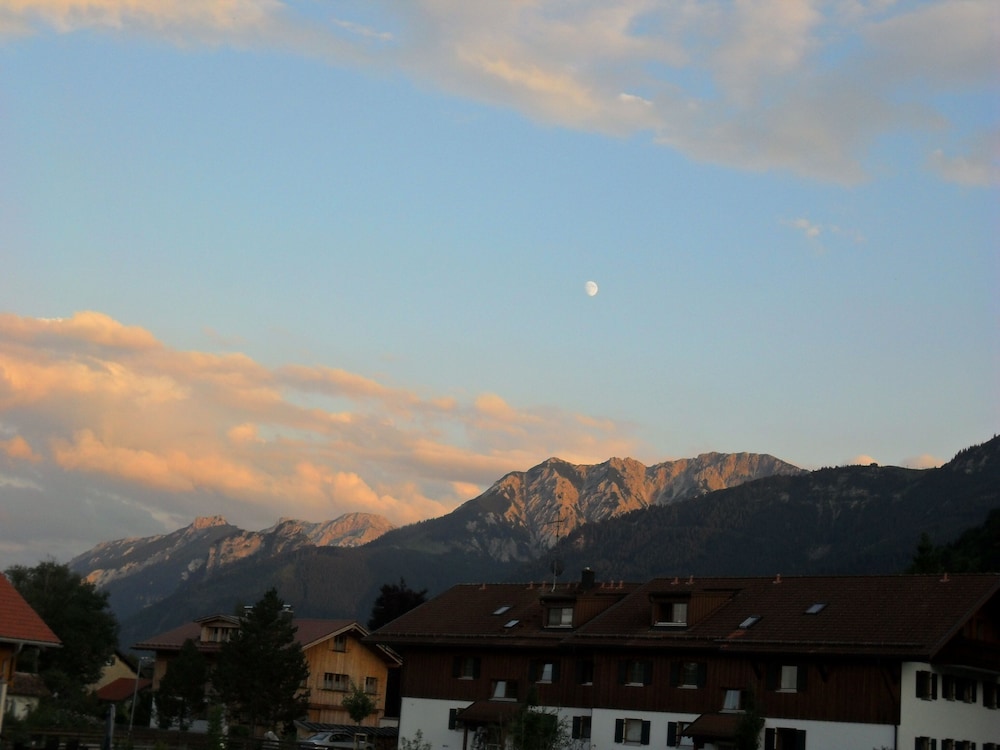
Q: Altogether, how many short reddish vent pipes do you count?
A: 12